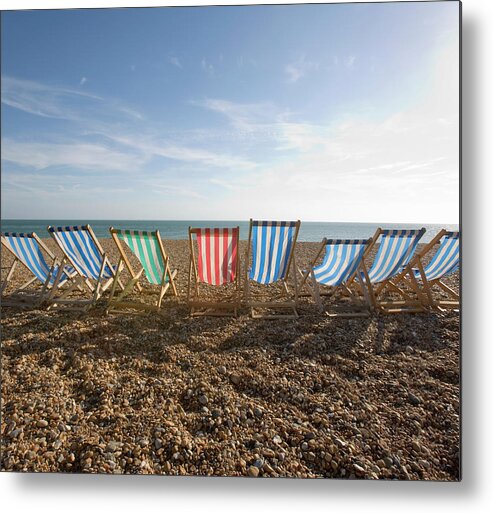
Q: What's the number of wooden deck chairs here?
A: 8